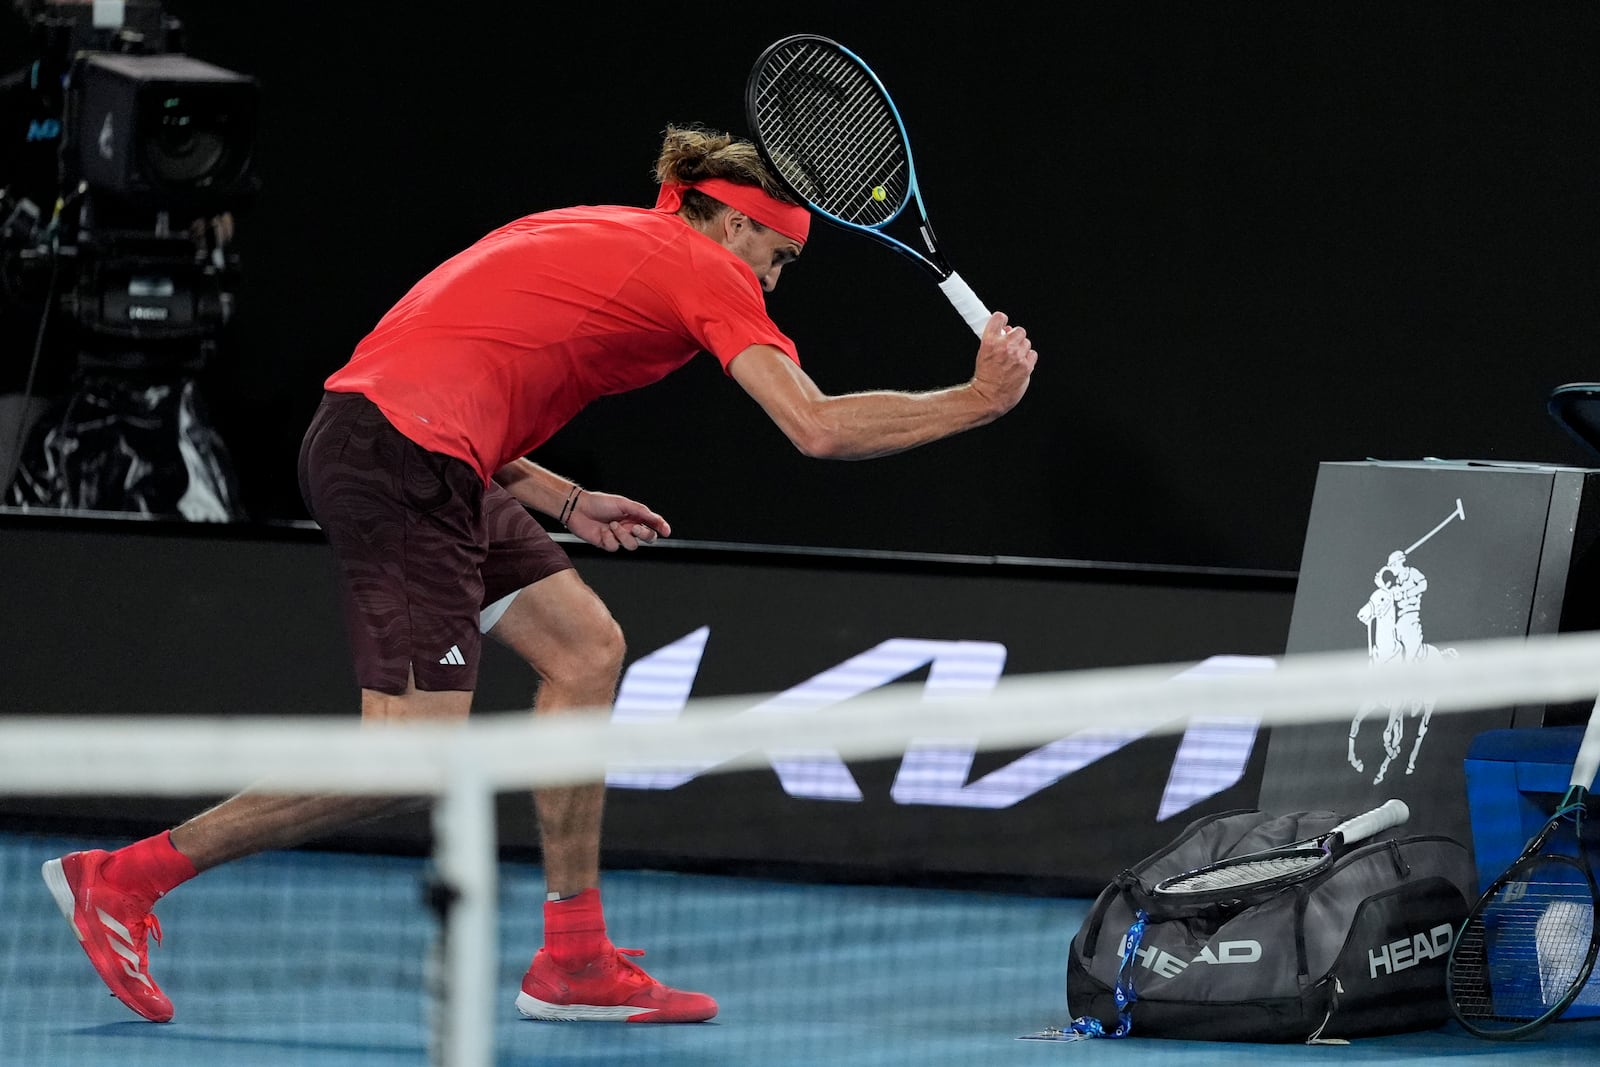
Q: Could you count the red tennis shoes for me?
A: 2